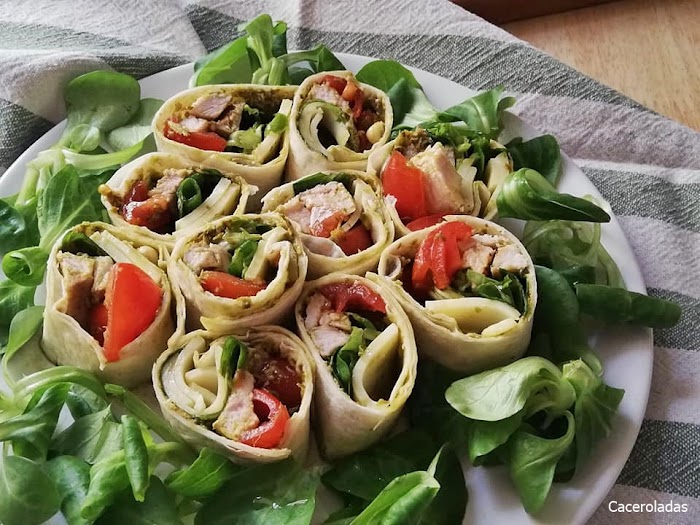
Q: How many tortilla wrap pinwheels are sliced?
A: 10